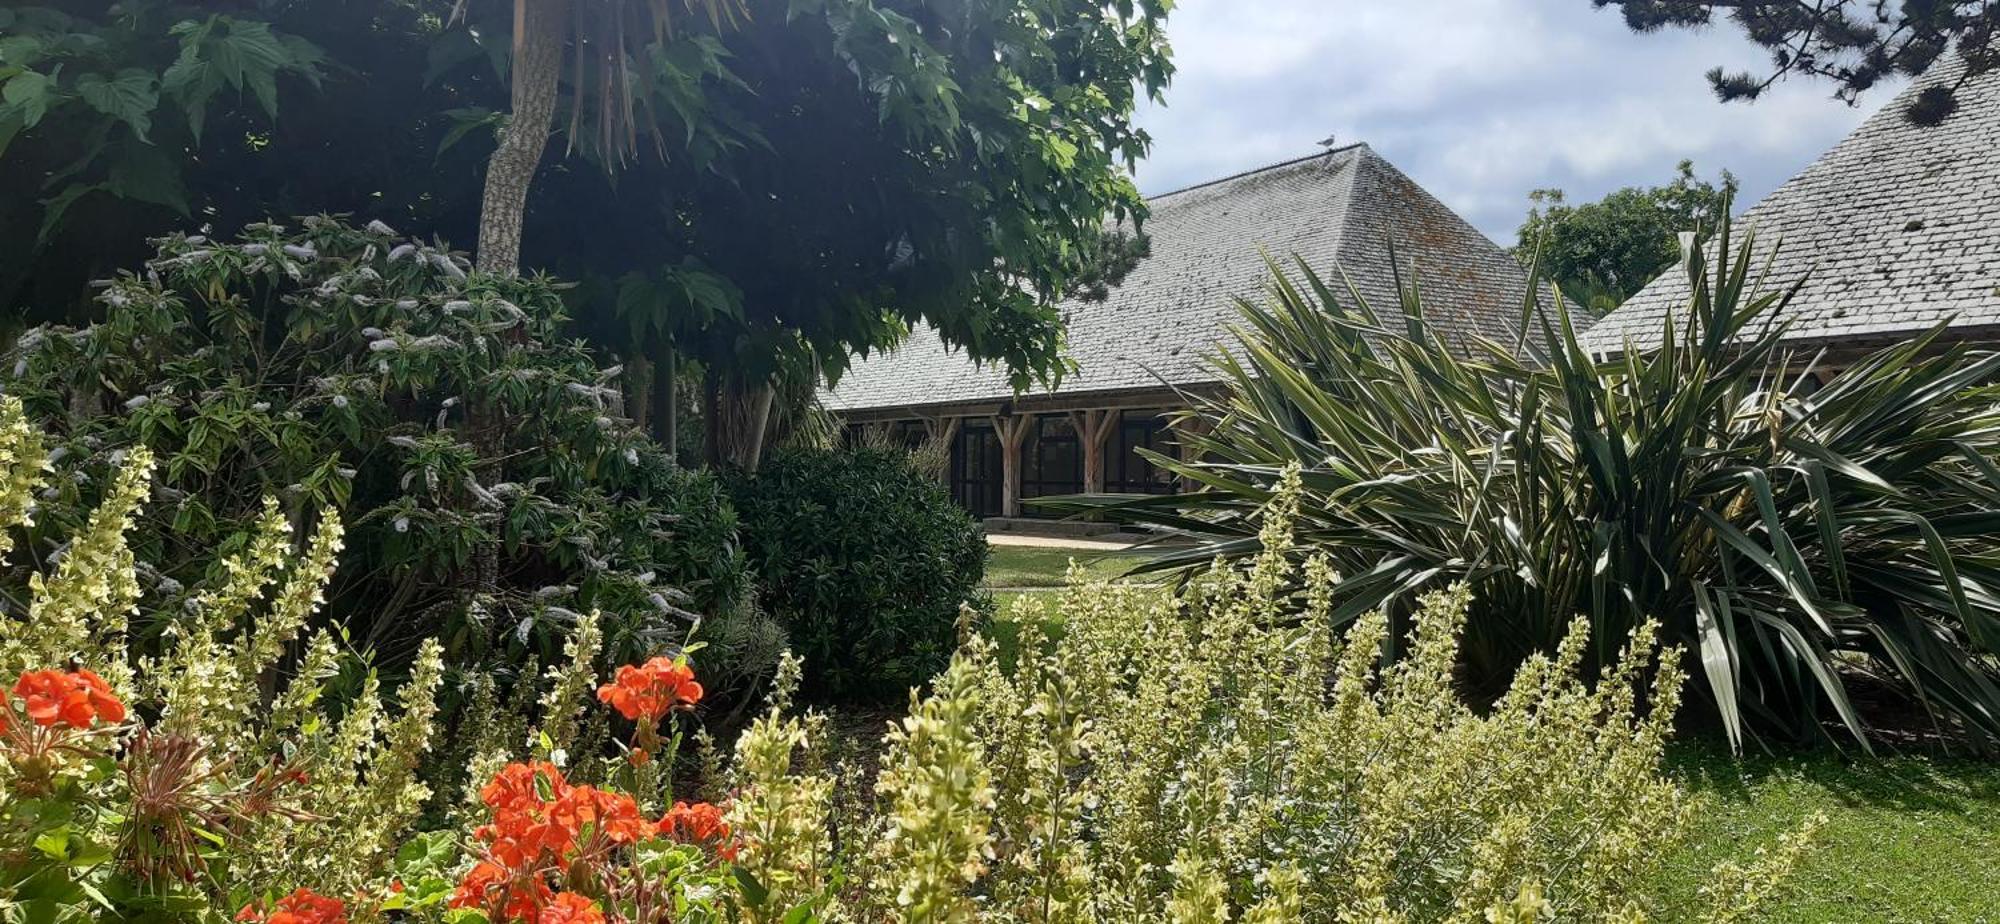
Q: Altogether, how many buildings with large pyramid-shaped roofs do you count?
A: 2